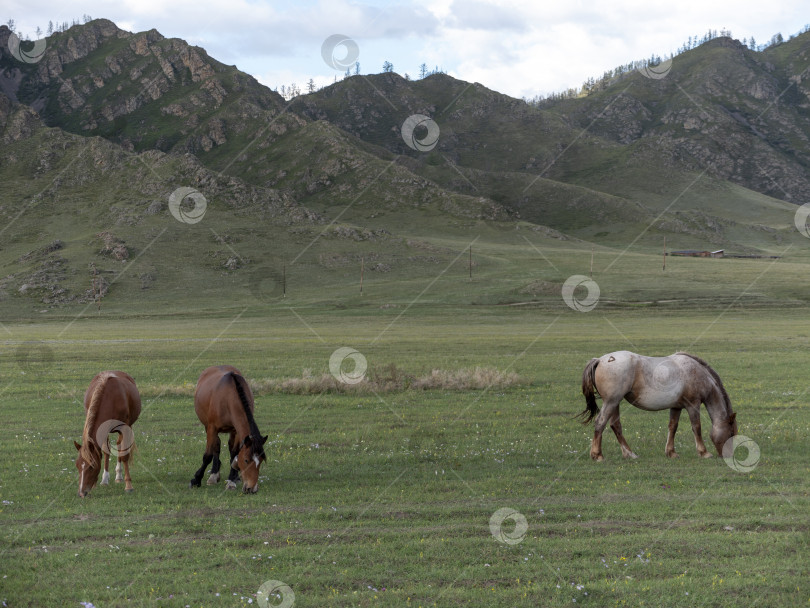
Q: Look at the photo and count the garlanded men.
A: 0